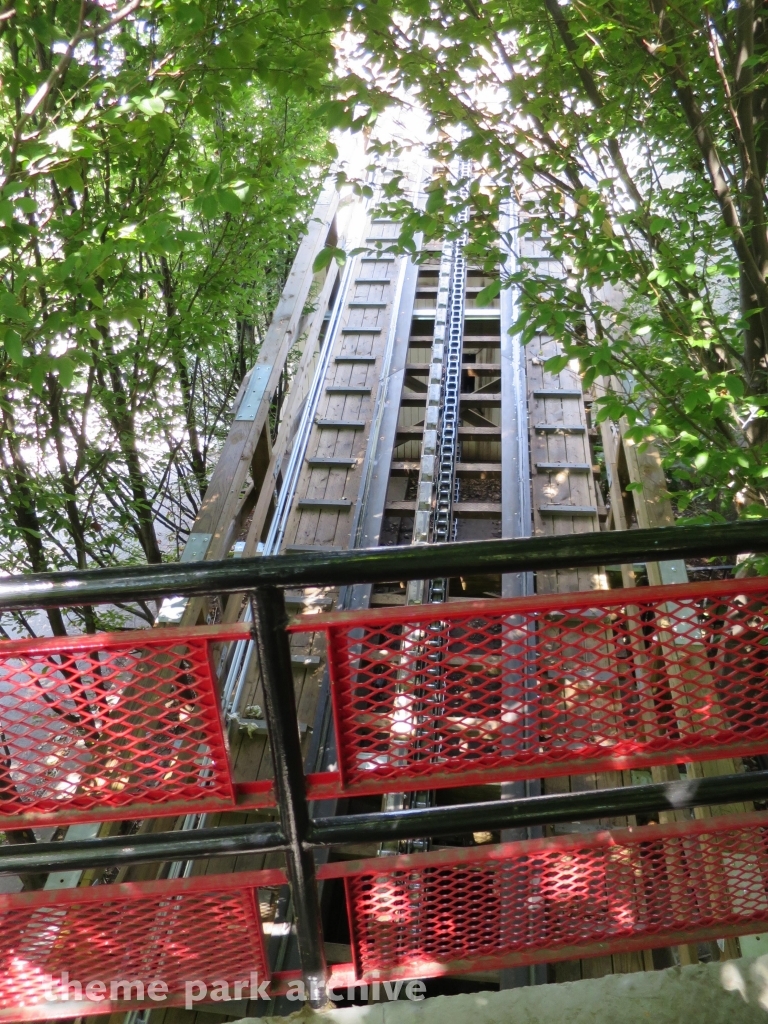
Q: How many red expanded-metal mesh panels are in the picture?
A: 4